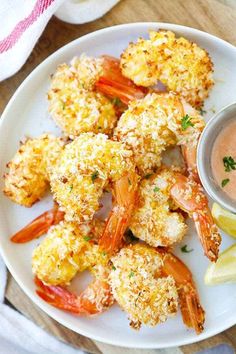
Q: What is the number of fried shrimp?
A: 8